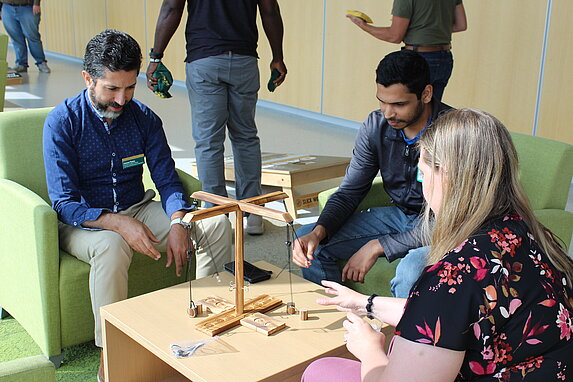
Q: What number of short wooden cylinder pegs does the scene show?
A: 4